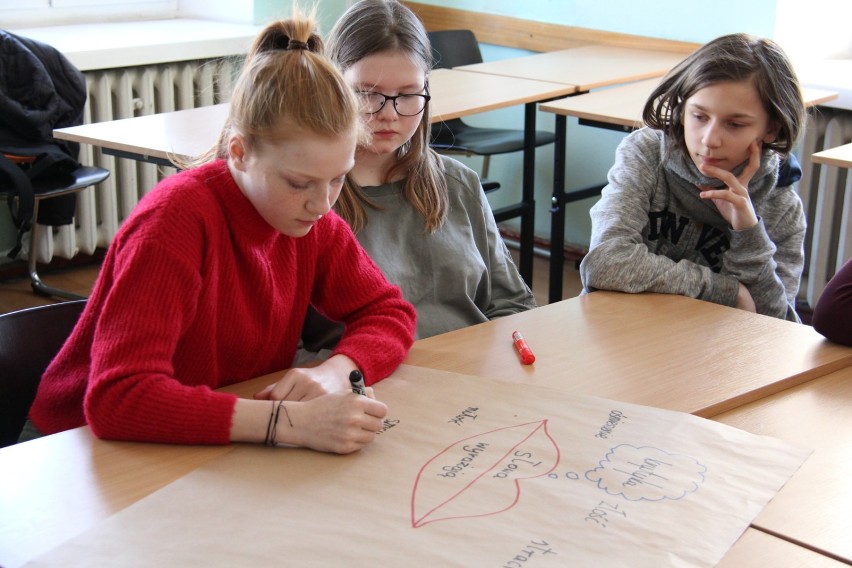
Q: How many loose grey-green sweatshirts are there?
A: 1